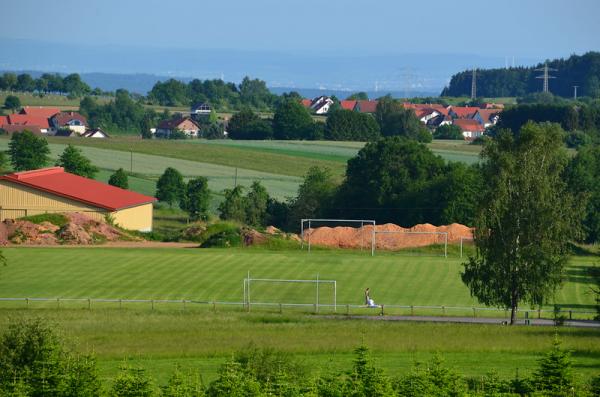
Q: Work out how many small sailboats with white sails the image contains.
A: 0